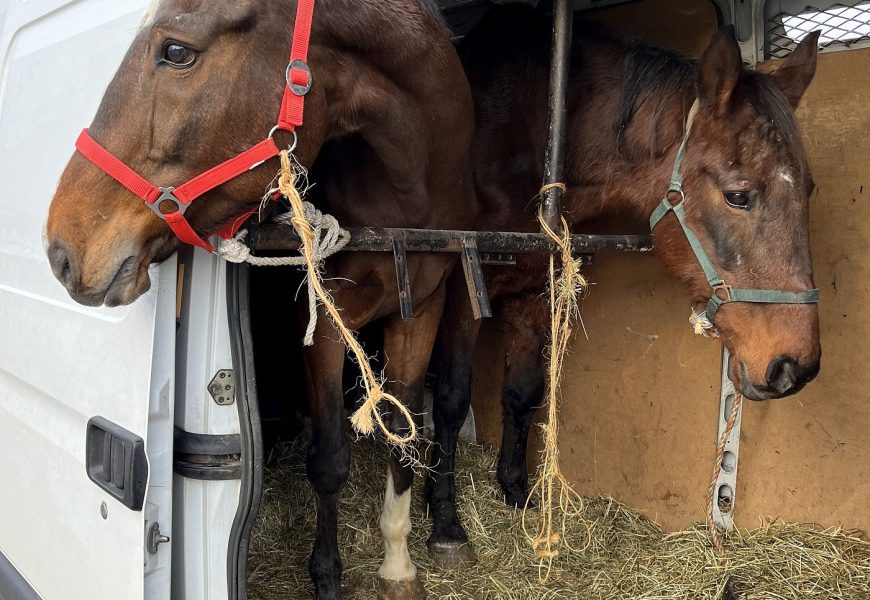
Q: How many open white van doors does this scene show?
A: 1